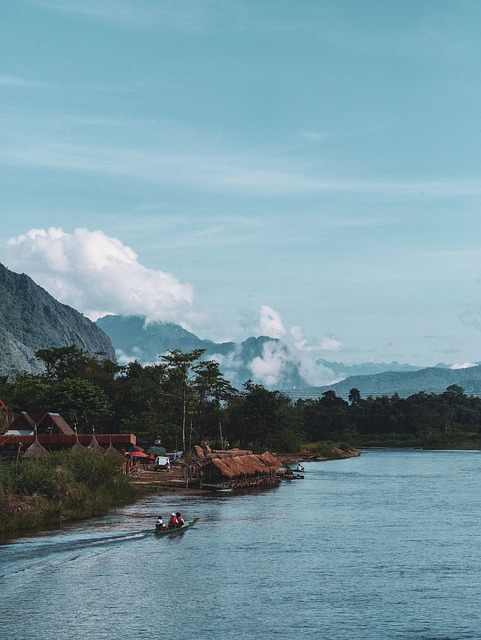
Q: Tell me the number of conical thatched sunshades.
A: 4